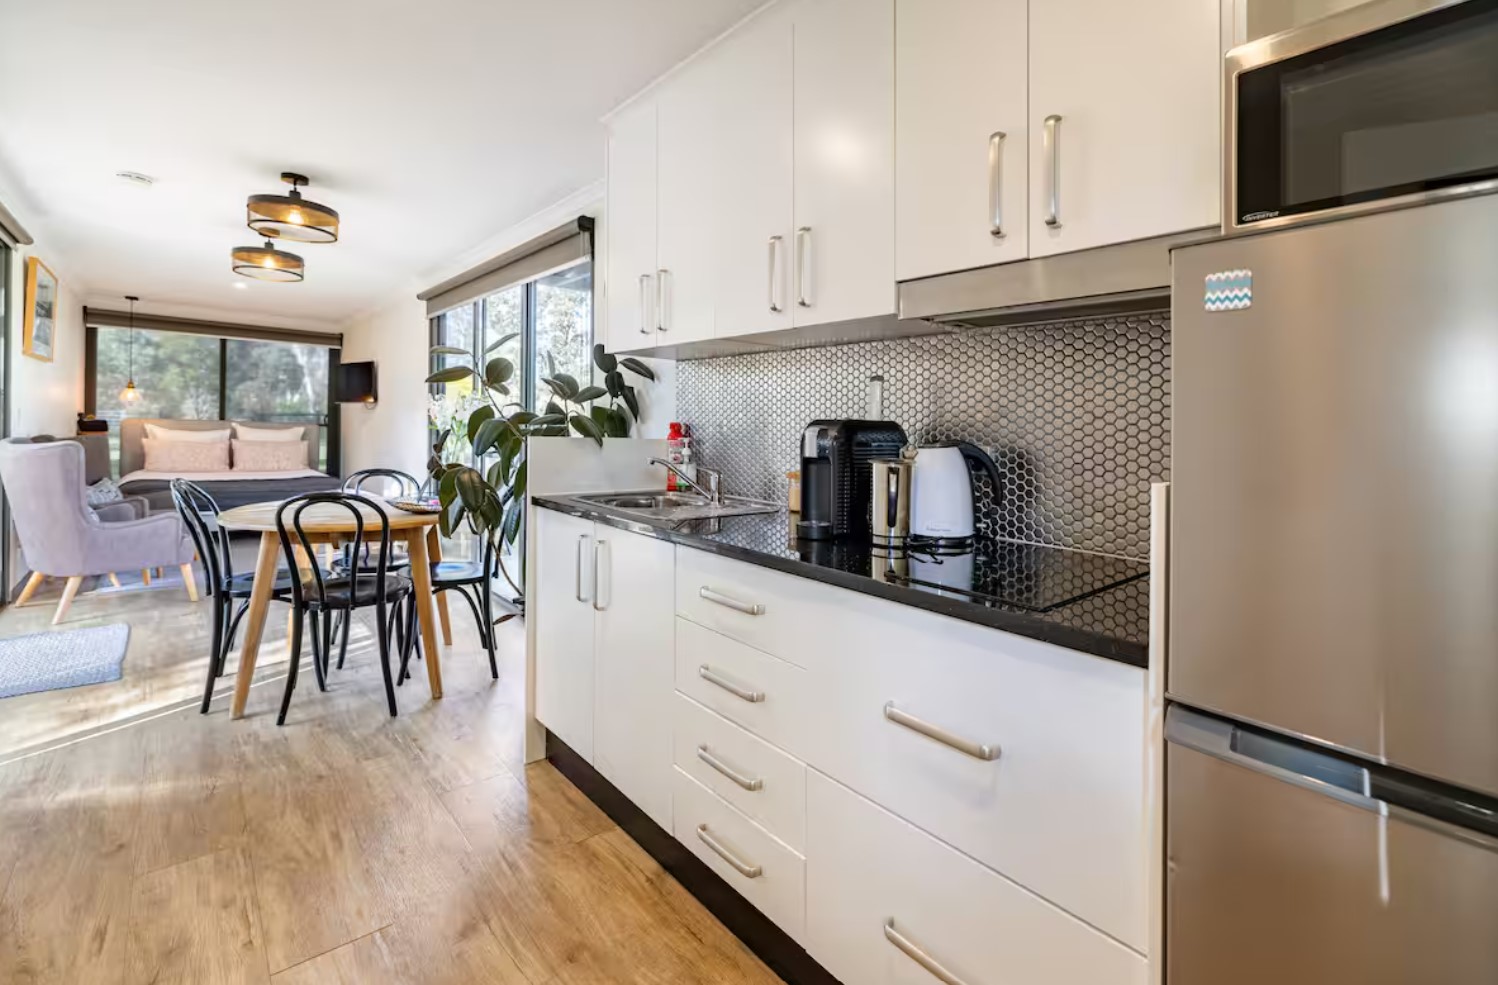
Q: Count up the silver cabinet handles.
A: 14